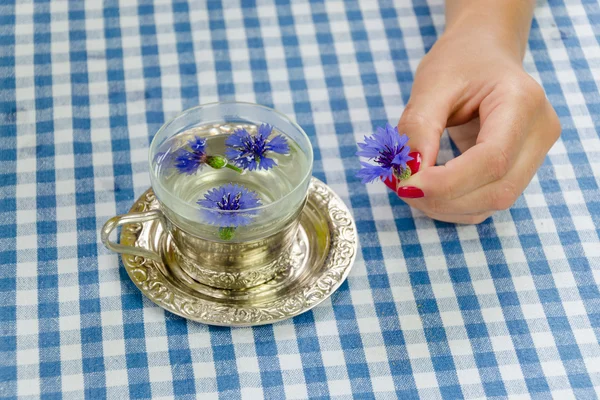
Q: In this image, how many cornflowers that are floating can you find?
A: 3